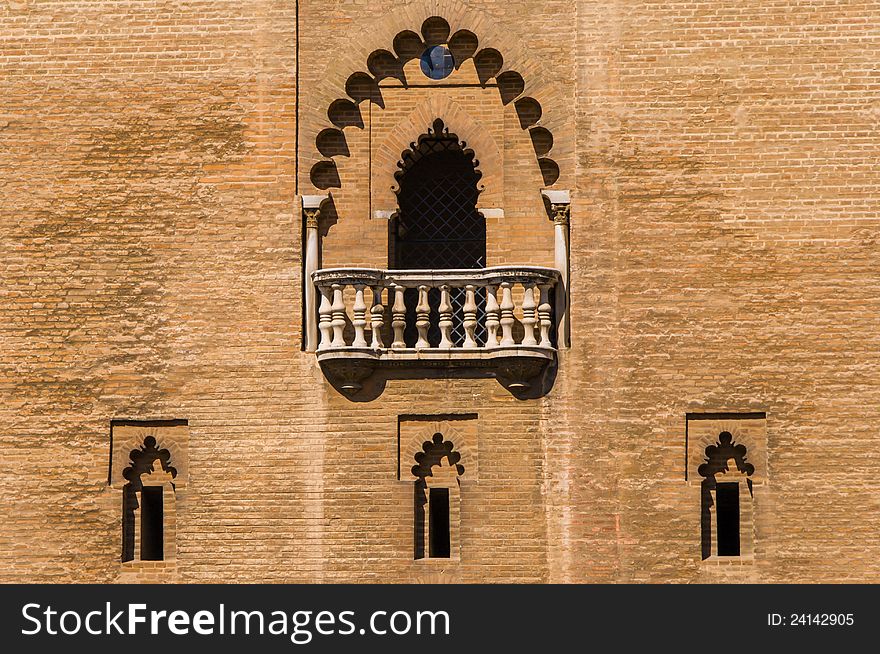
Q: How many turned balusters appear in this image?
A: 12